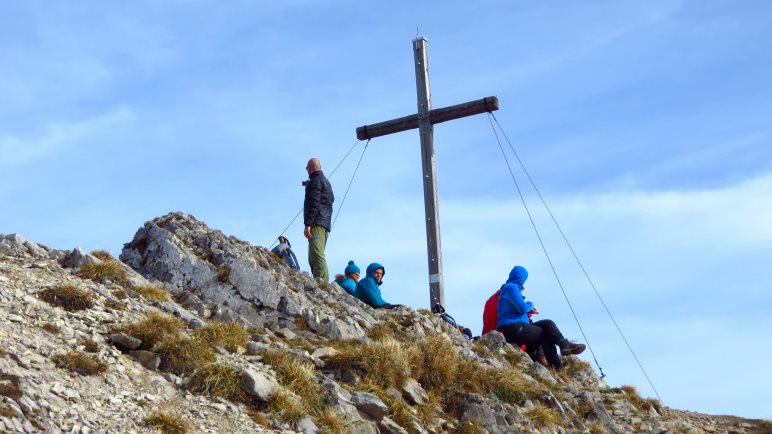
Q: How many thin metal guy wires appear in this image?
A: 4